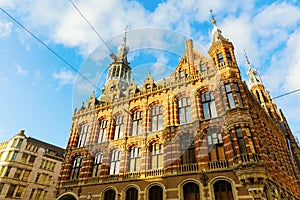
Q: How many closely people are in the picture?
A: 0